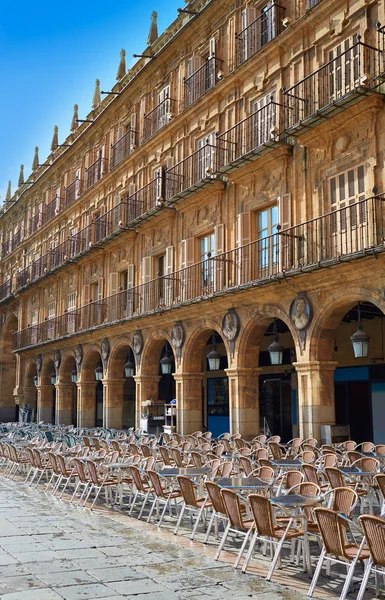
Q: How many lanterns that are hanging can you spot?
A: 9